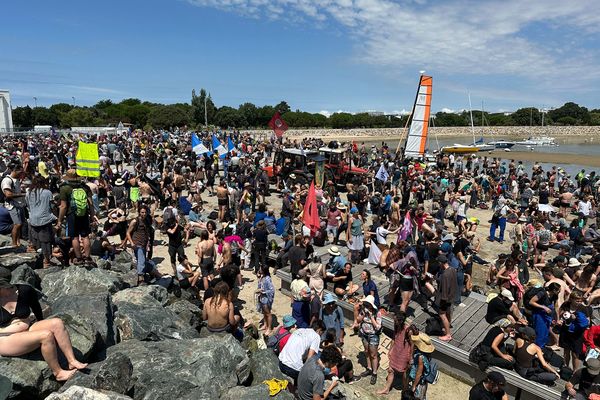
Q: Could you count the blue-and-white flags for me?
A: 3